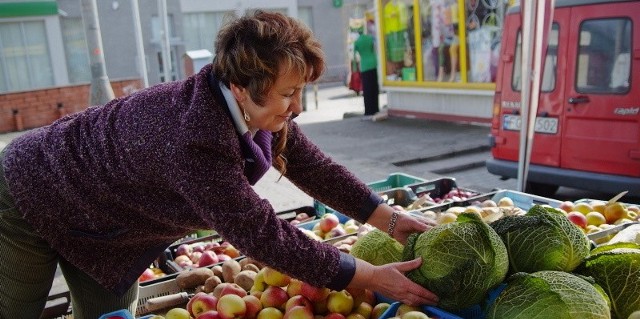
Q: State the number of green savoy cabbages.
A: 5